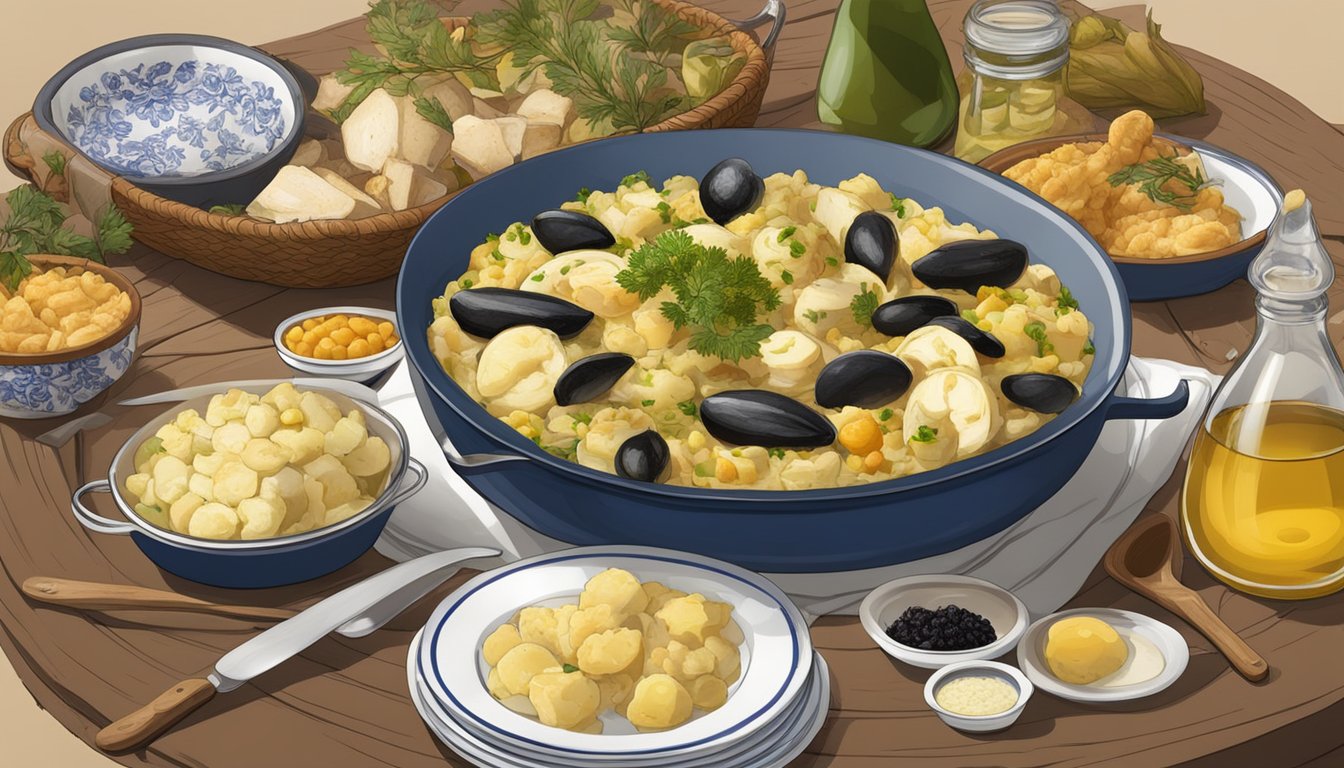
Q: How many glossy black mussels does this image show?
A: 12